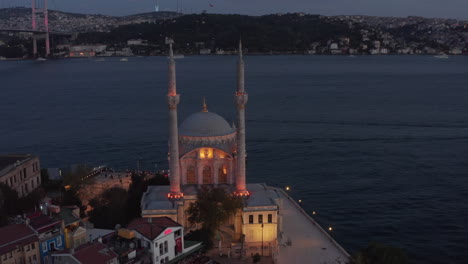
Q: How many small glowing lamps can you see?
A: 4